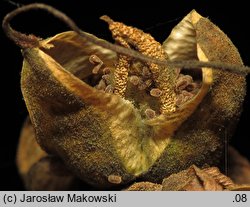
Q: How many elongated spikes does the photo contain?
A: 2